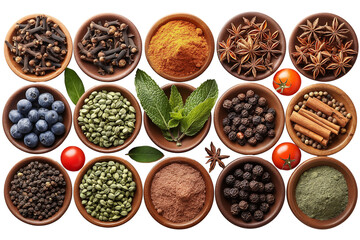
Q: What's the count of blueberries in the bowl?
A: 14